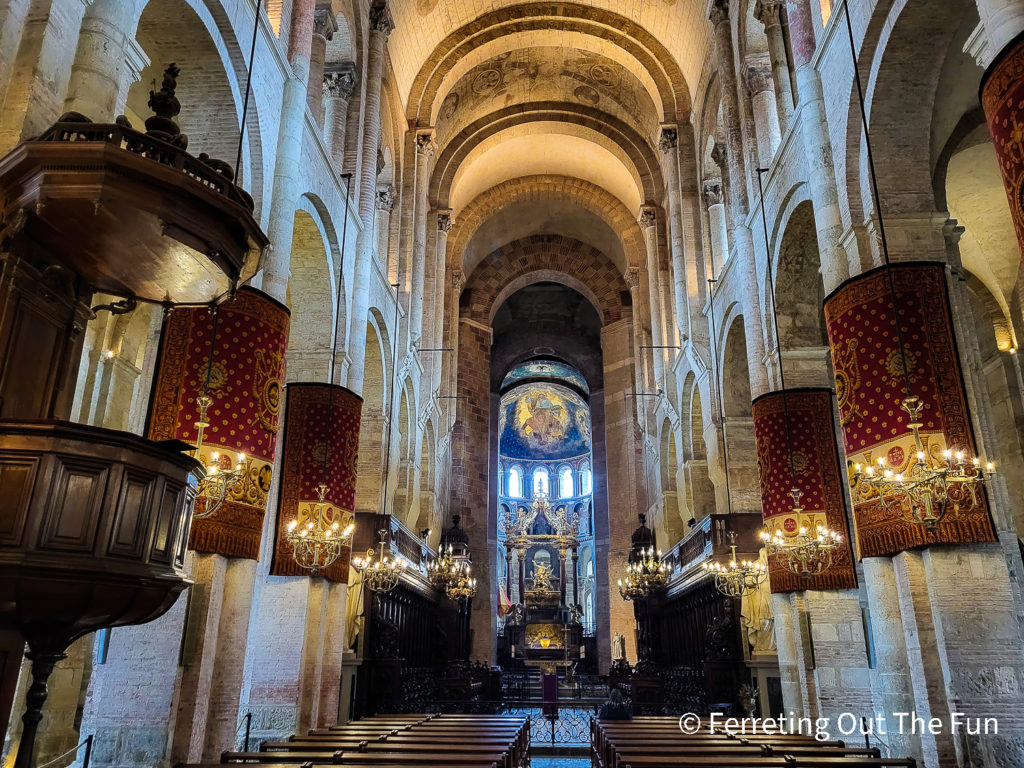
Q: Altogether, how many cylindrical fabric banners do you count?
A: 5